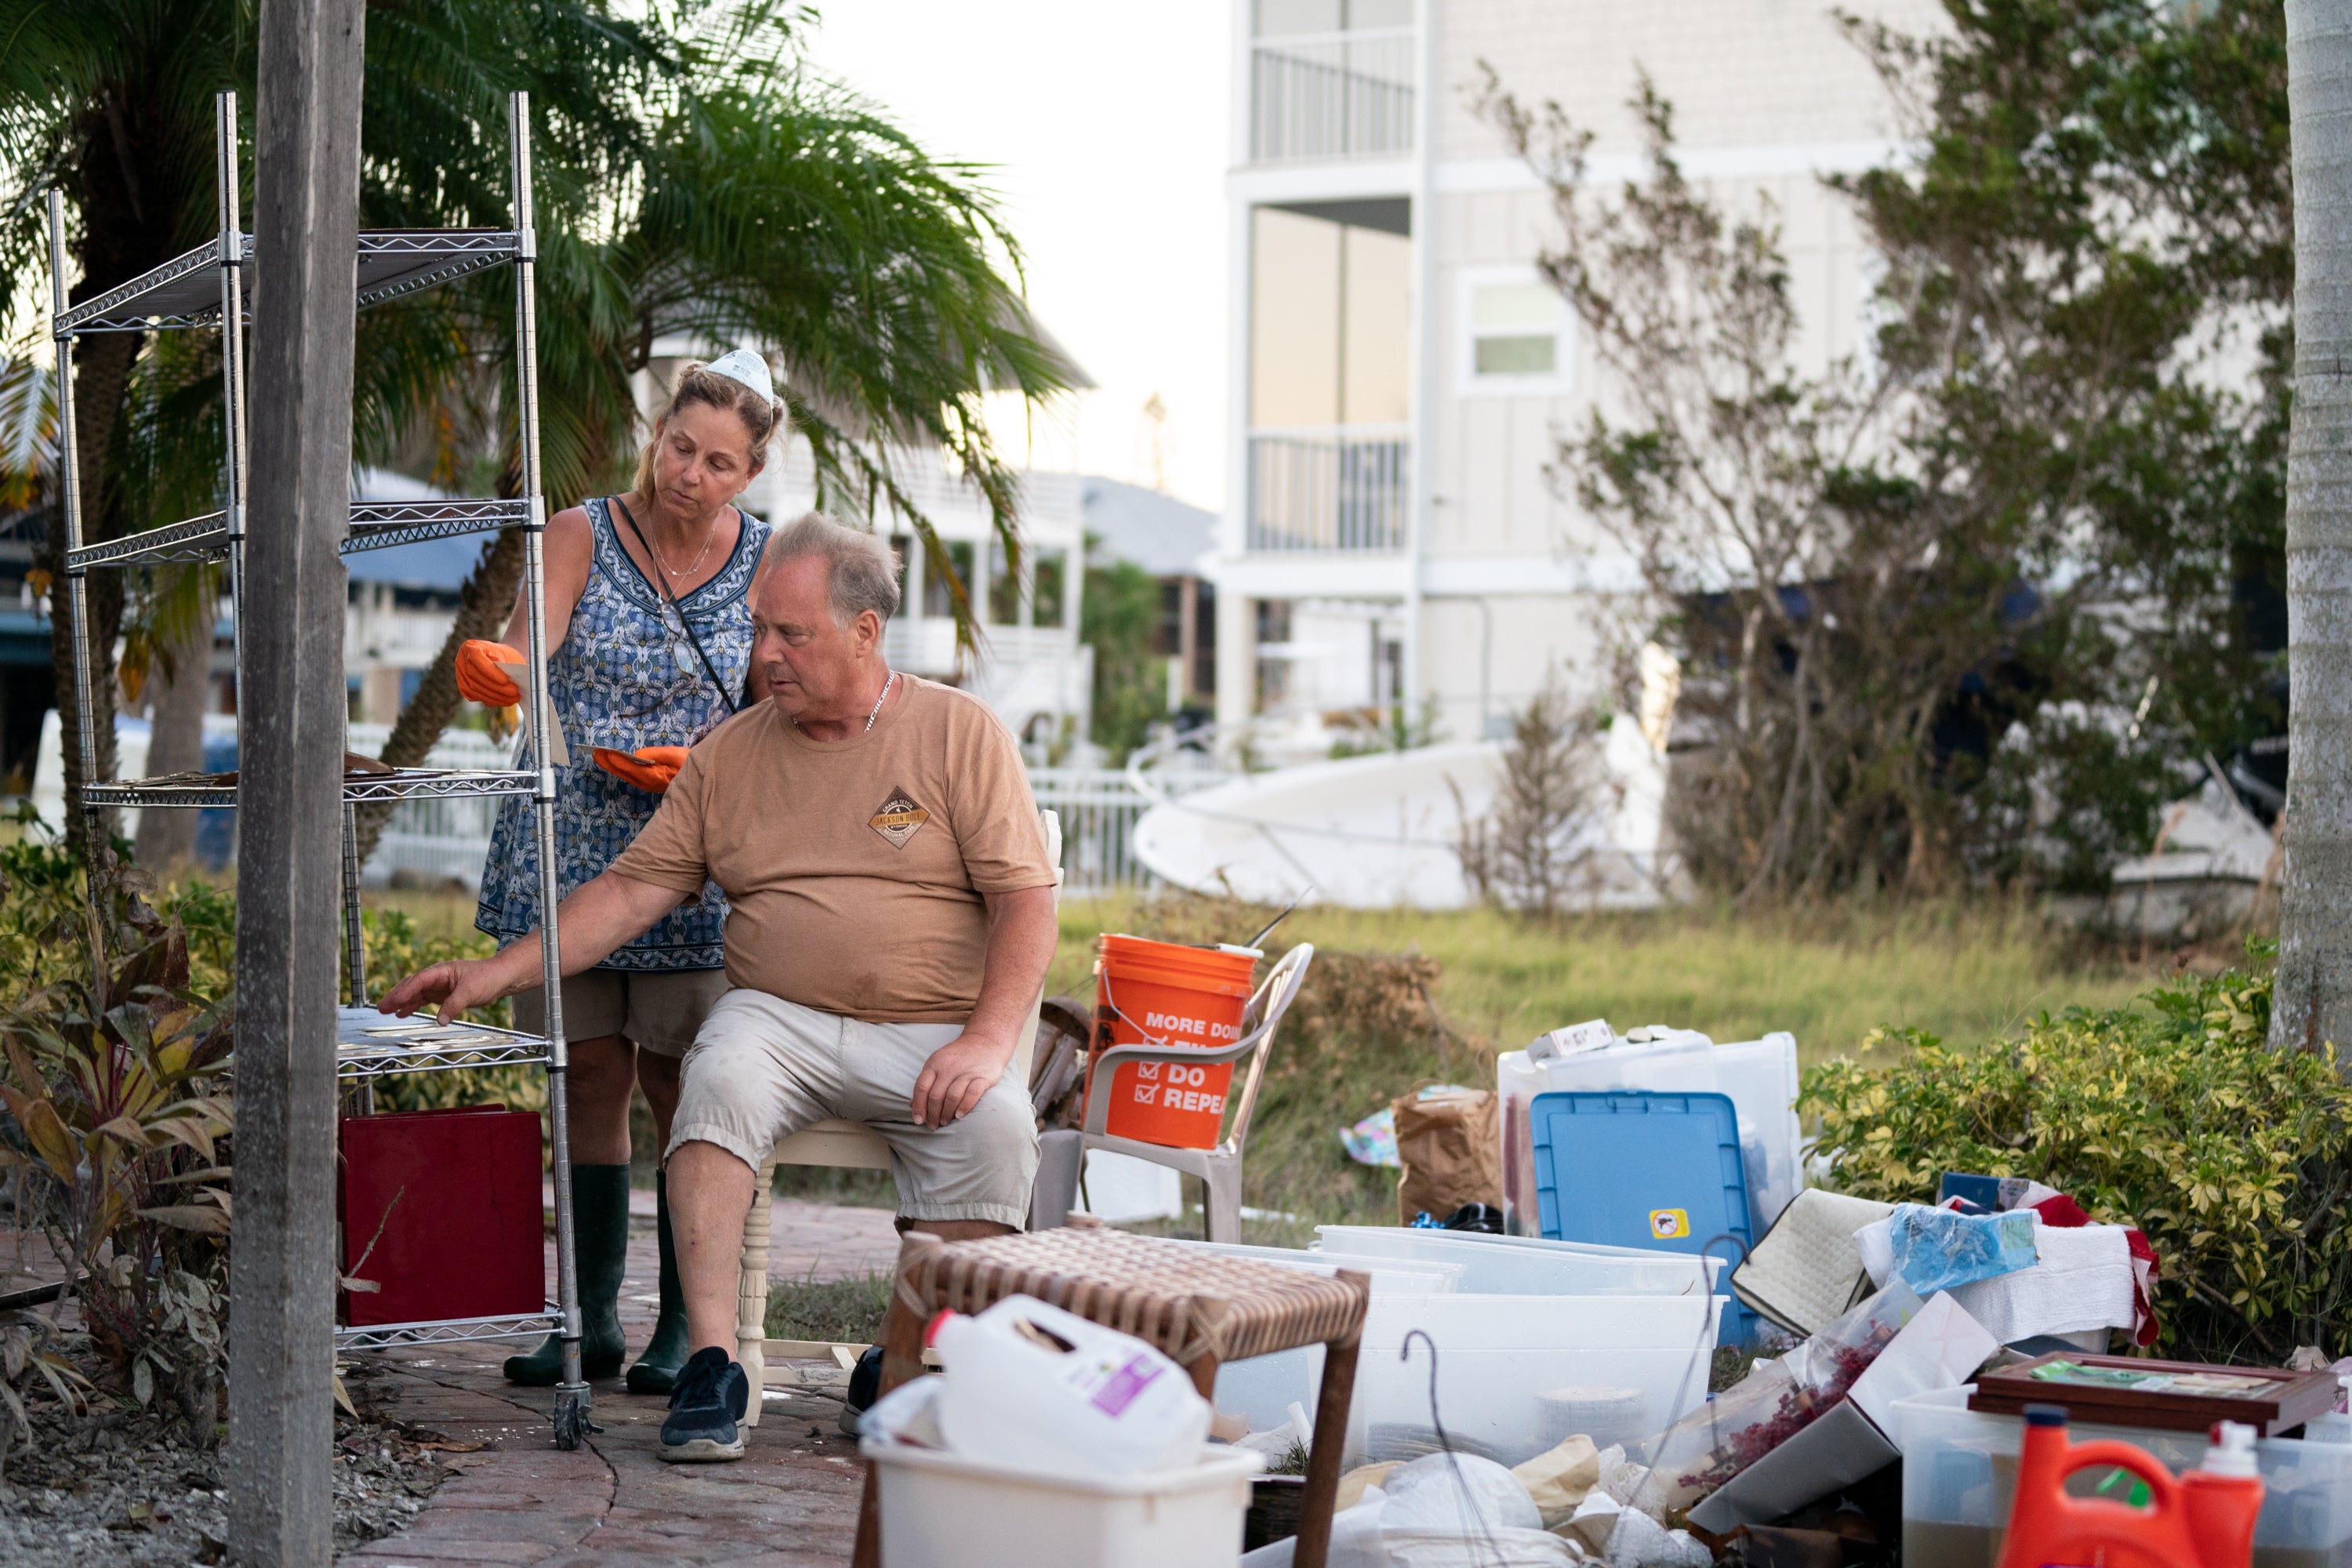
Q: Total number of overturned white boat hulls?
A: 1